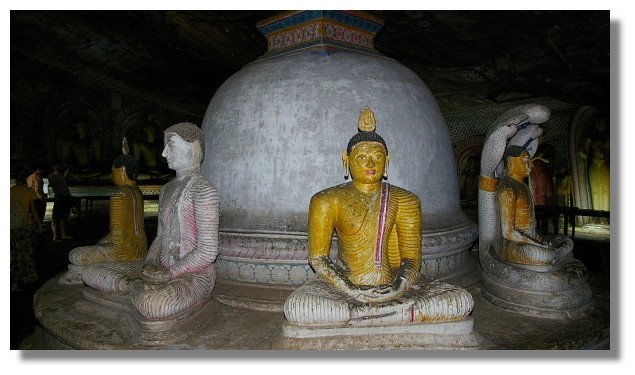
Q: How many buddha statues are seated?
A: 4